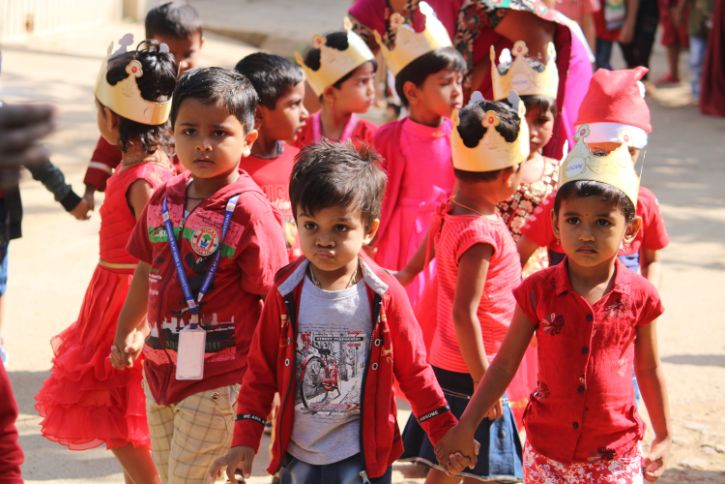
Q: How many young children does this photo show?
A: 11